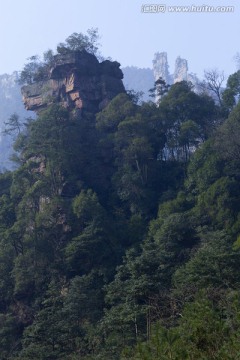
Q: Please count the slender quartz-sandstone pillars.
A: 2